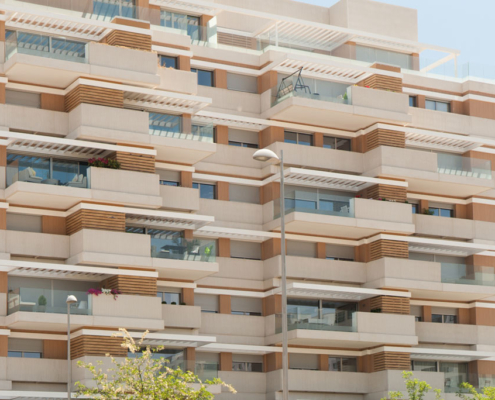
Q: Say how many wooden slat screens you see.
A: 12